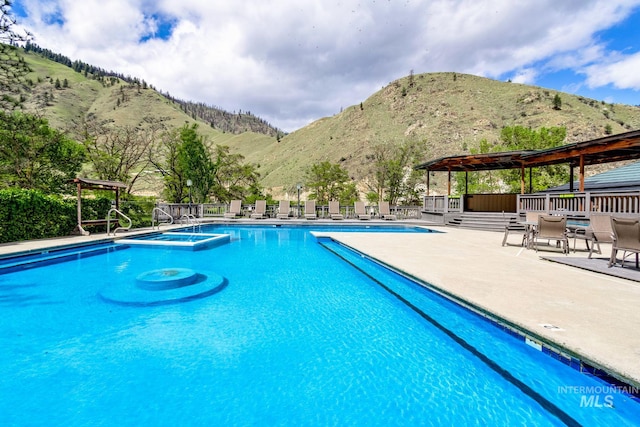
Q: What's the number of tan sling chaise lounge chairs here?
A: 7